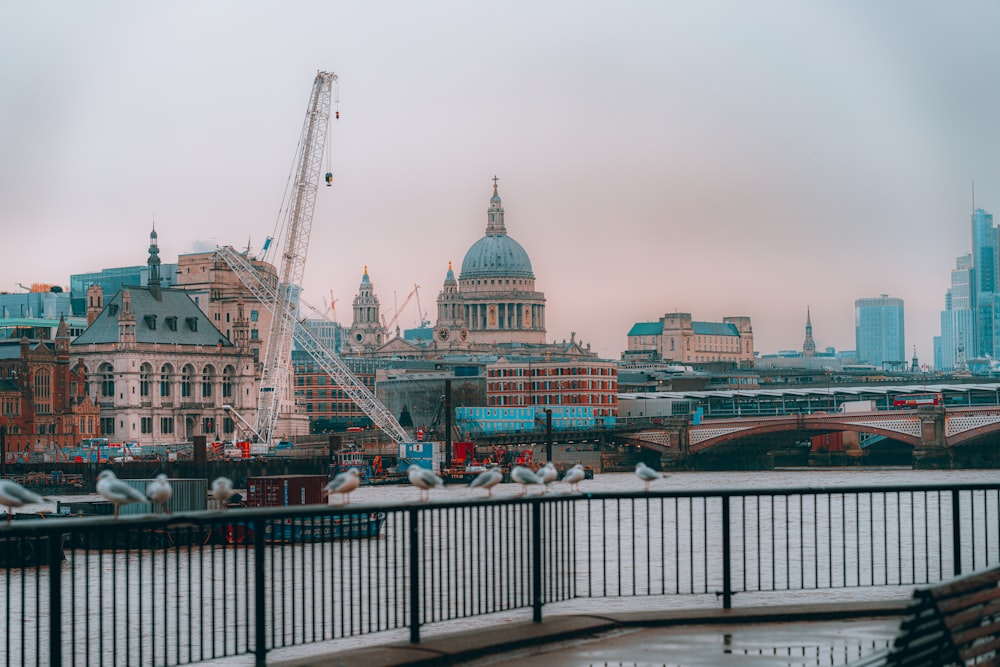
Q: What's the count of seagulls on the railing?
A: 11